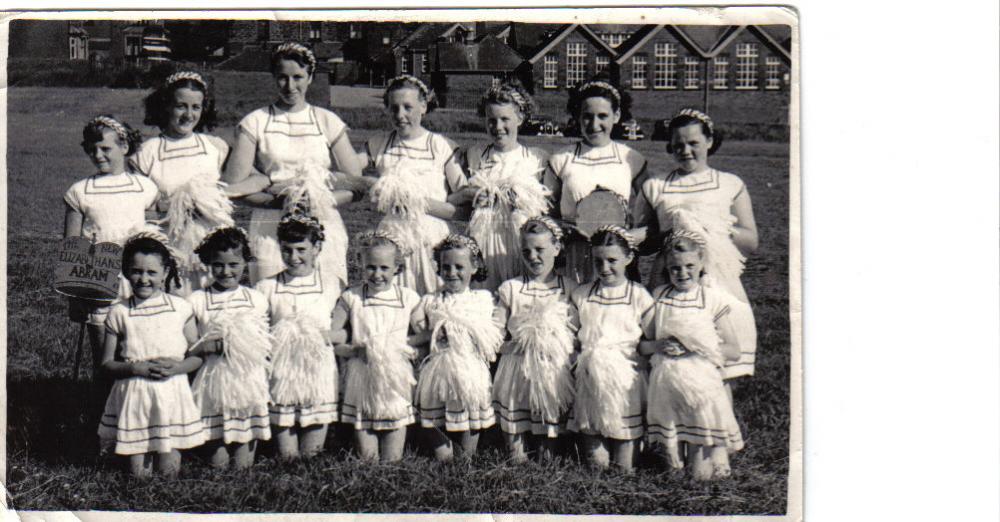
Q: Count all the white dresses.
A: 15